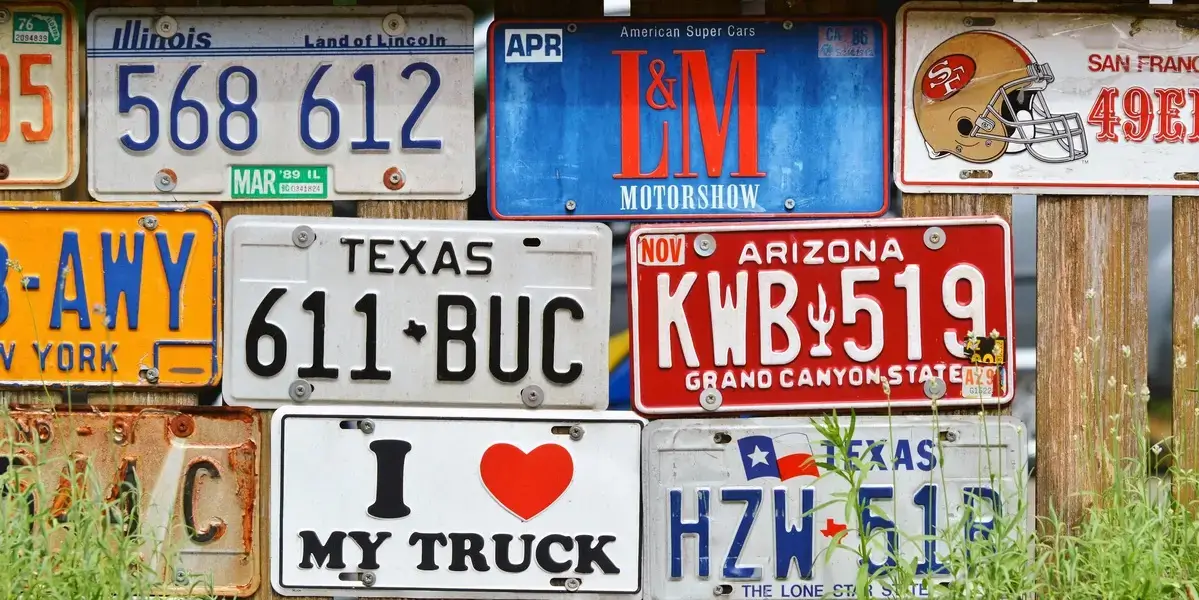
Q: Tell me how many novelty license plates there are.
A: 3